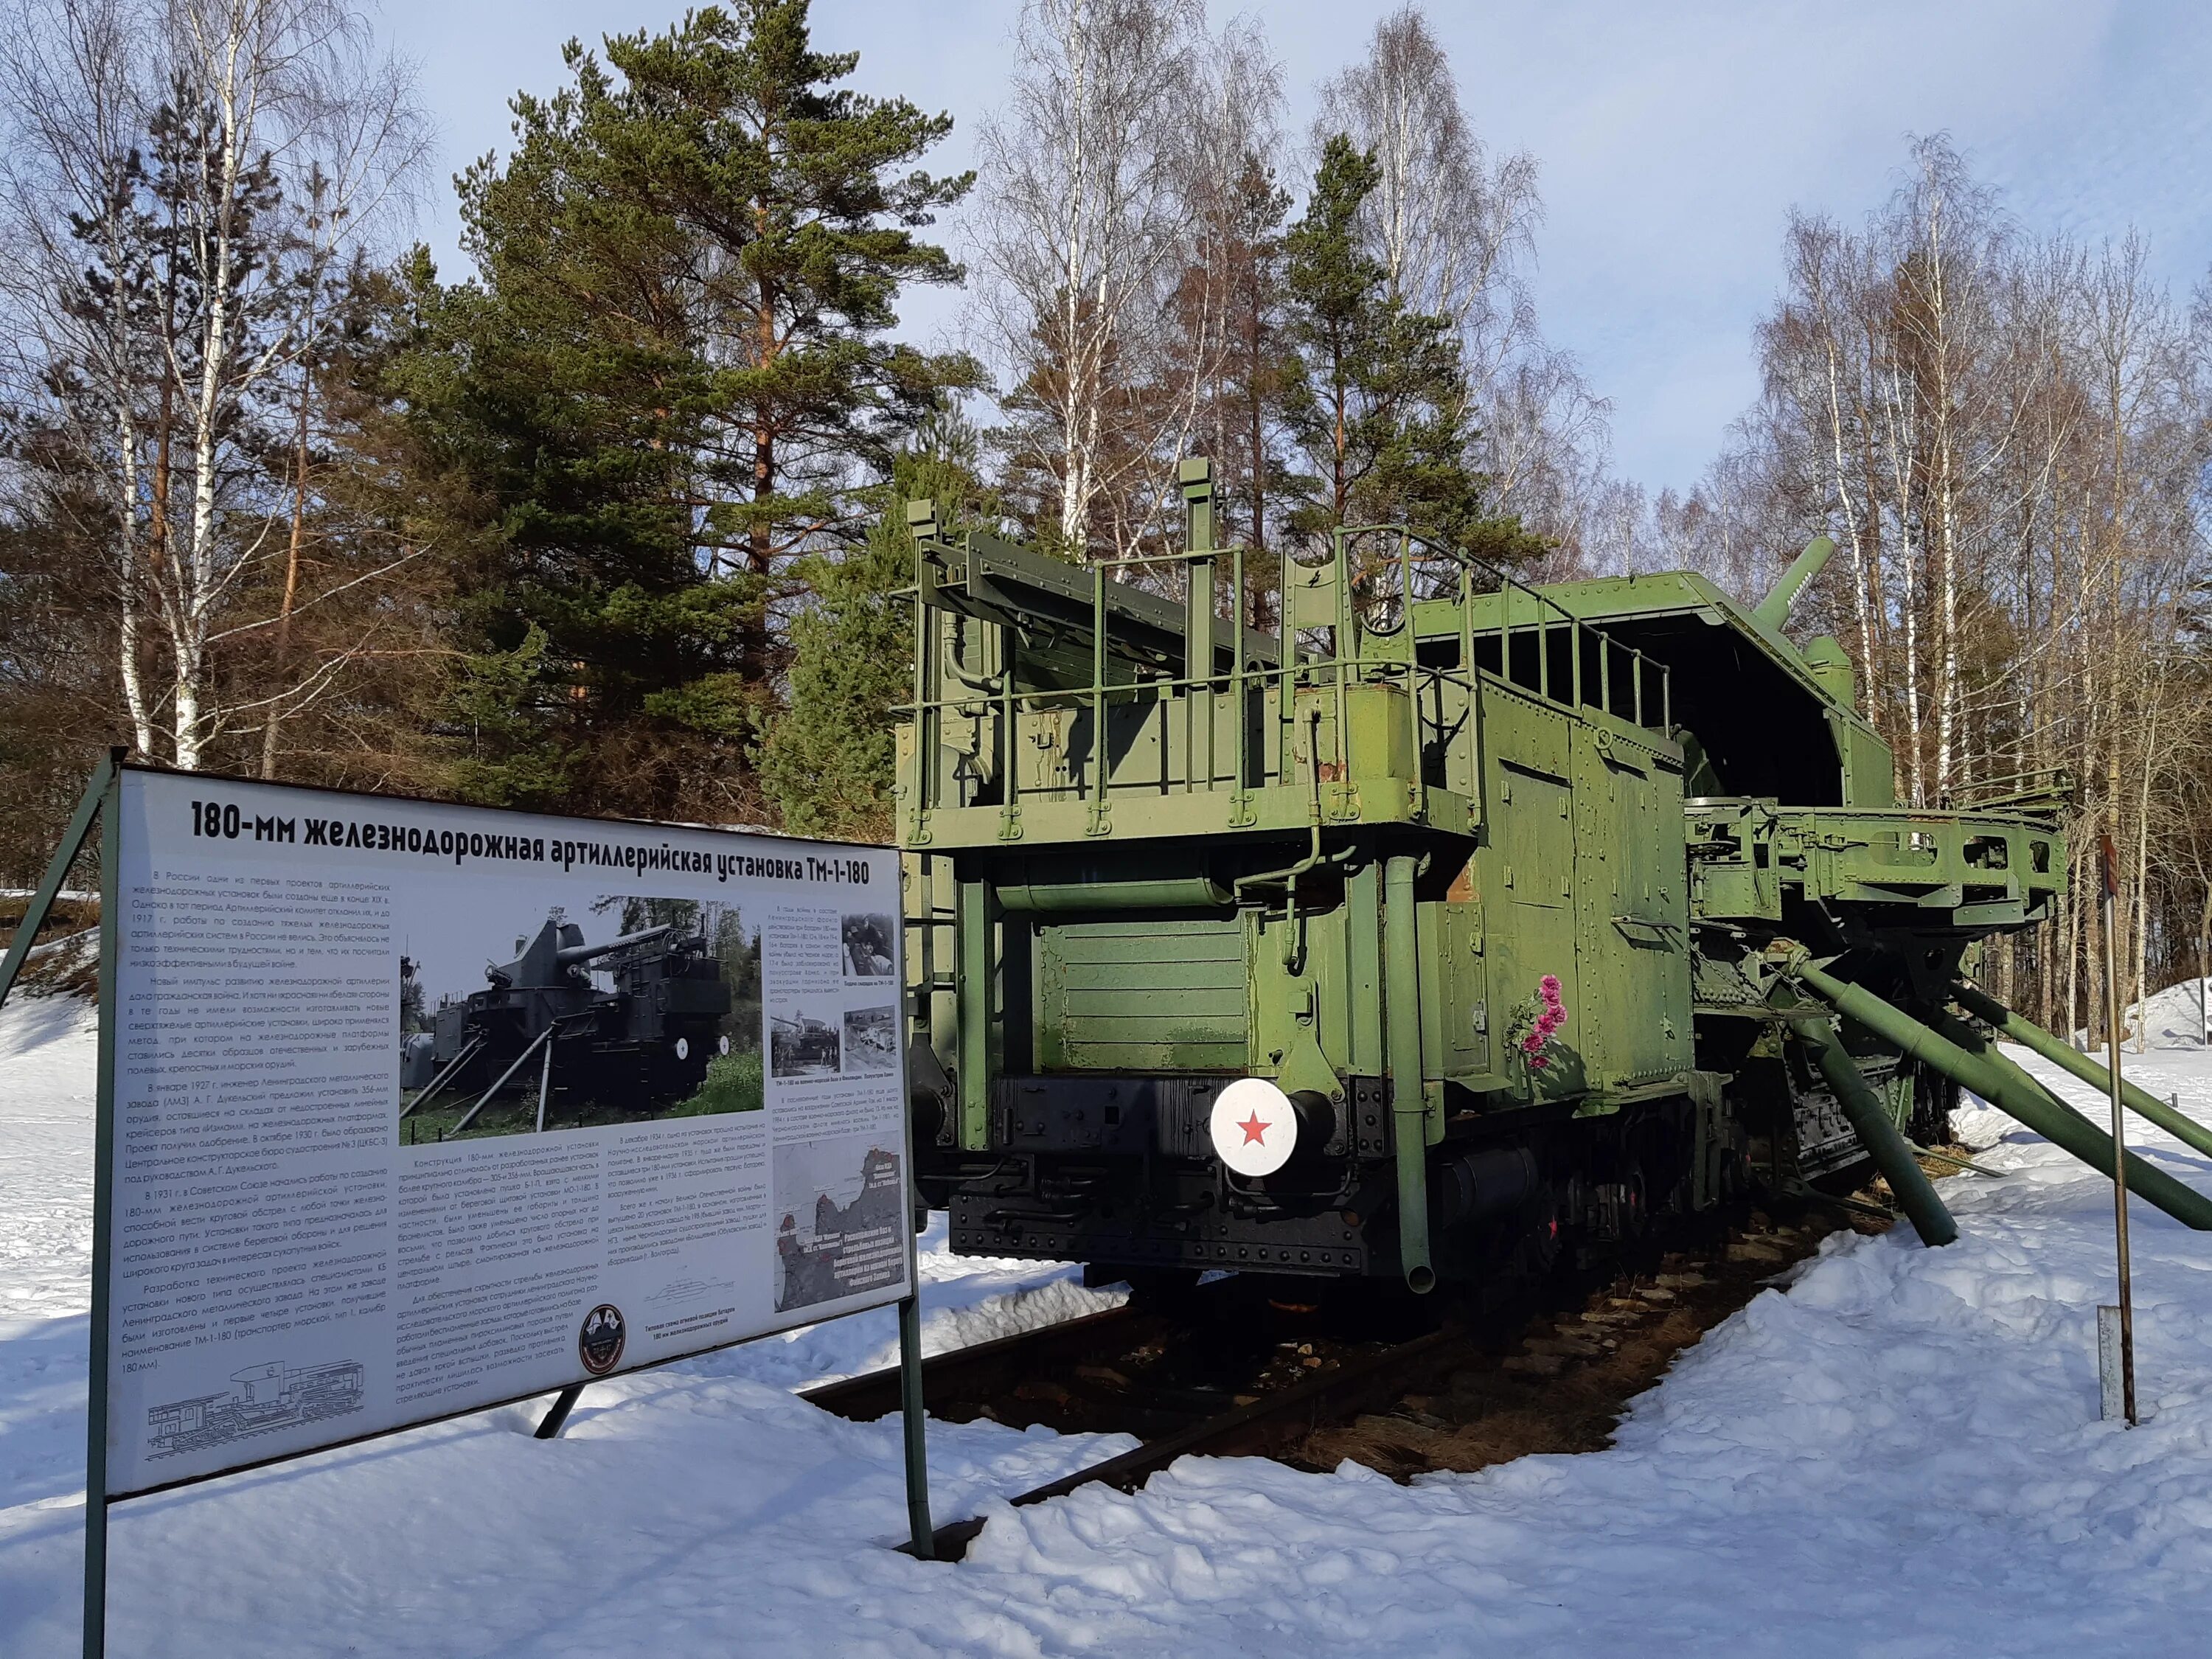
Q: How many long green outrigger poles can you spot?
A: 4